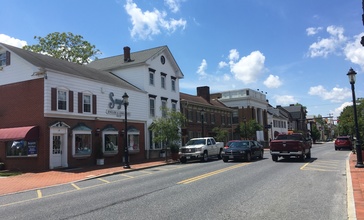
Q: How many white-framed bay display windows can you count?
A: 3